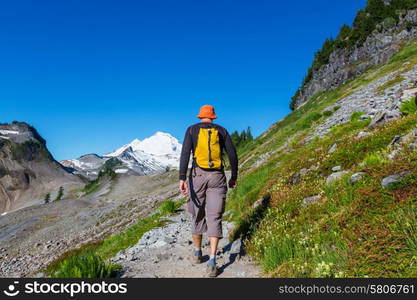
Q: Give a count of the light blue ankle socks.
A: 2